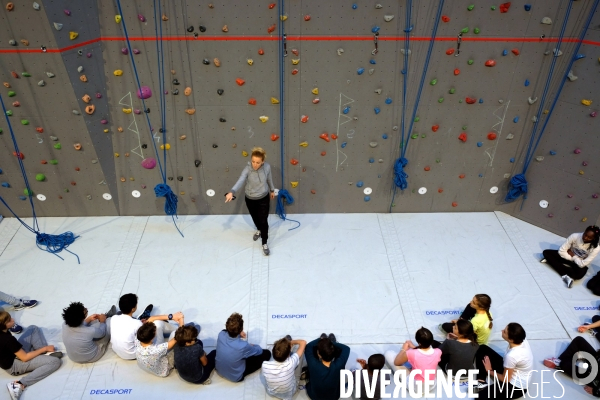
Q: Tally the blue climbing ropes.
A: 5